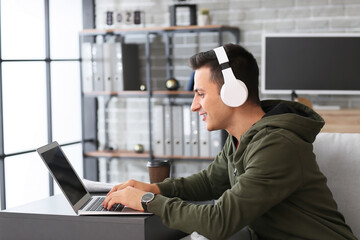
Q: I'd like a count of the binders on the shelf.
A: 11